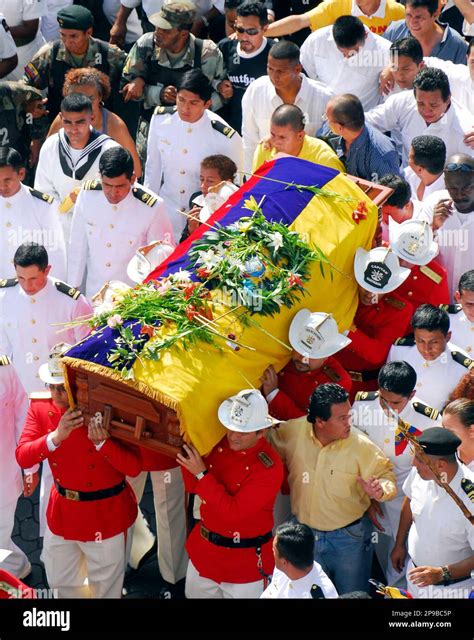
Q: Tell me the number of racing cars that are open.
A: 0